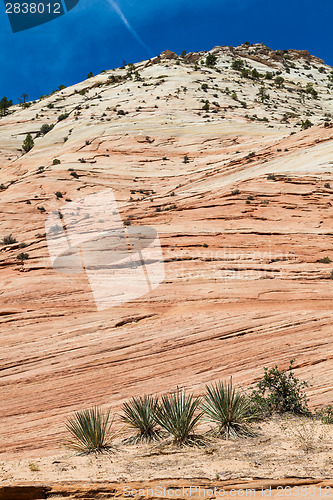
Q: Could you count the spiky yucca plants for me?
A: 4